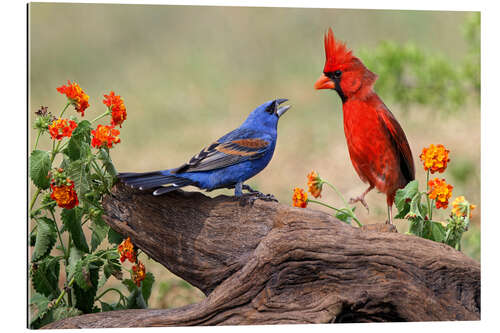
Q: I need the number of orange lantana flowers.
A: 12